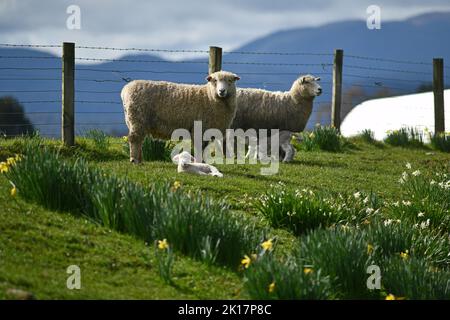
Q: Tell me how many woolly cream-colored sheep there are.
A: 2